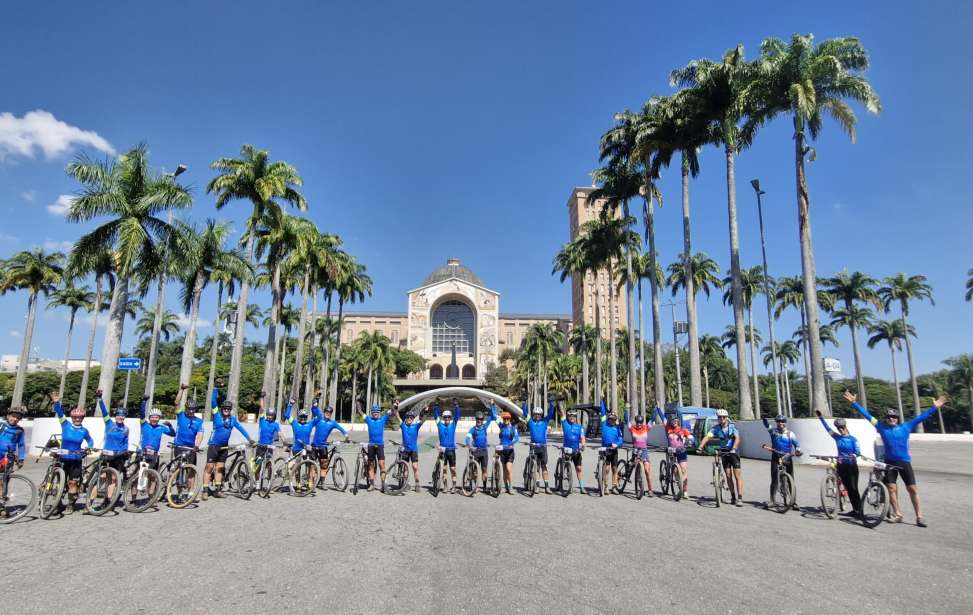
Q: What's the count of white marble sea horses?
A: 0